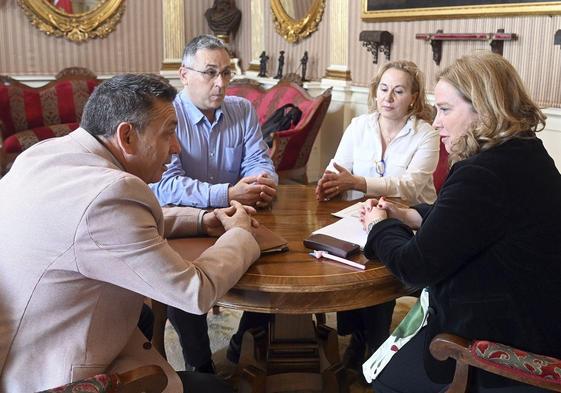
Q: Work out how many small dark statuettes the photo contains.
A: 3